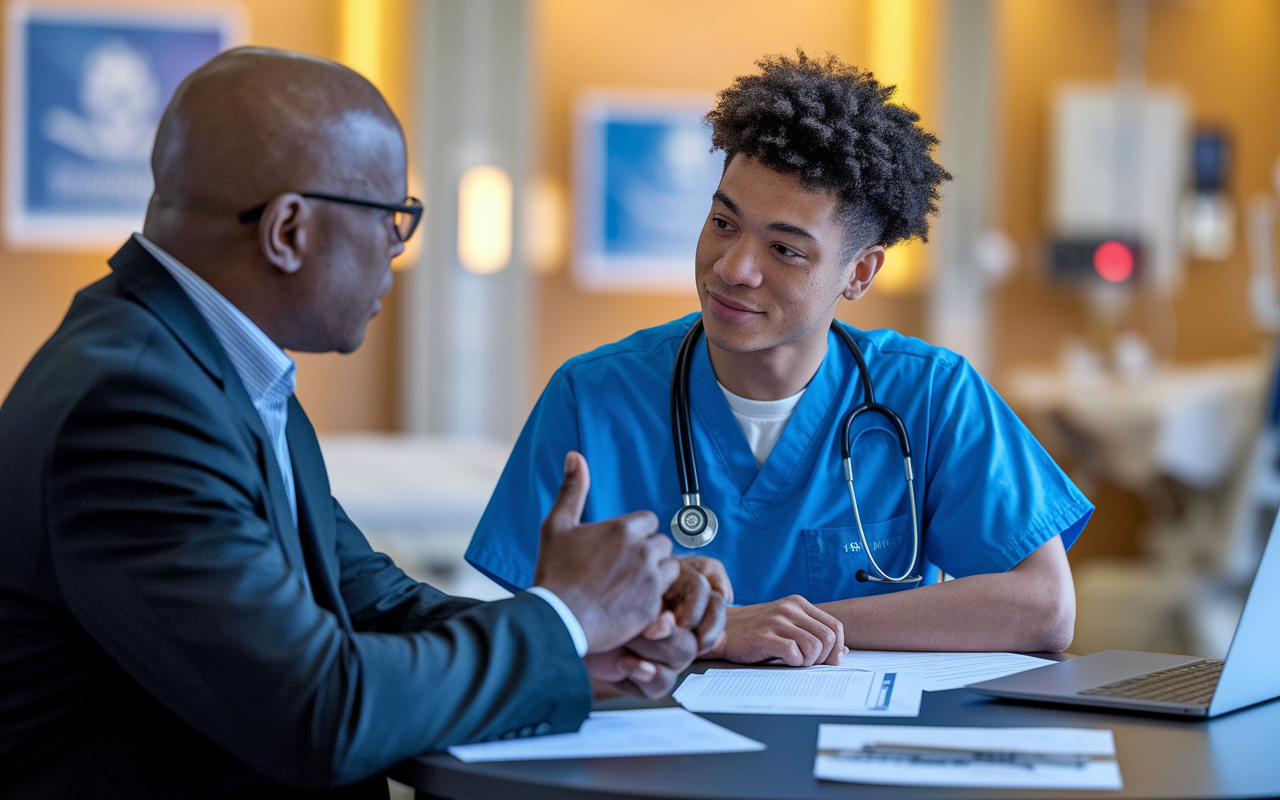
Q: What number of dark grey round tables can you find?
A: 1